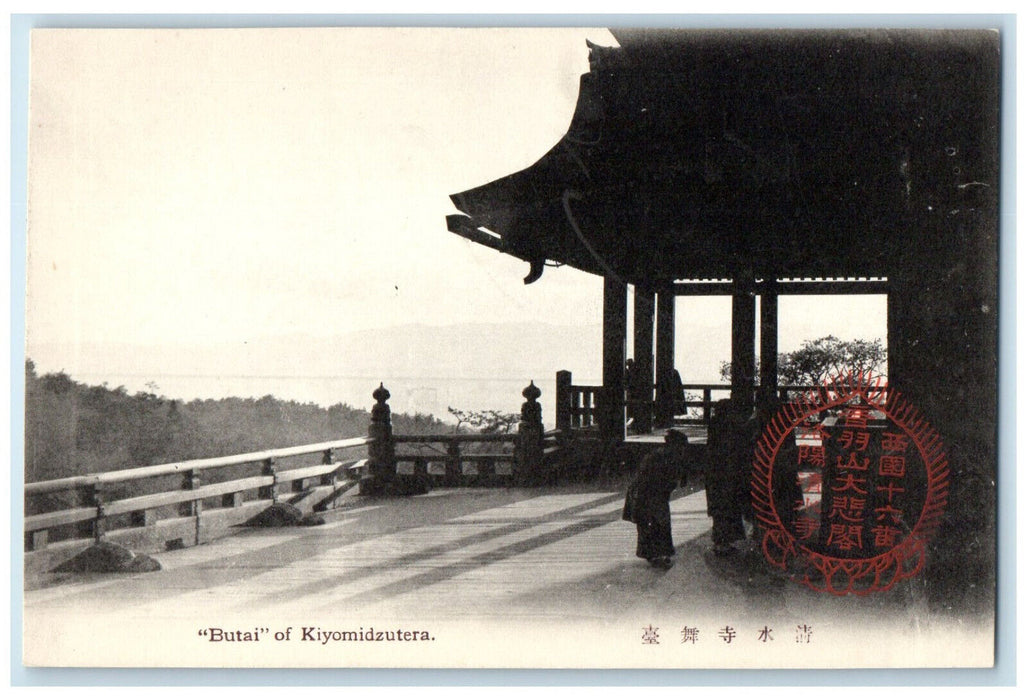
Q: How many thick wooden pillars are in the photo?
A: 5